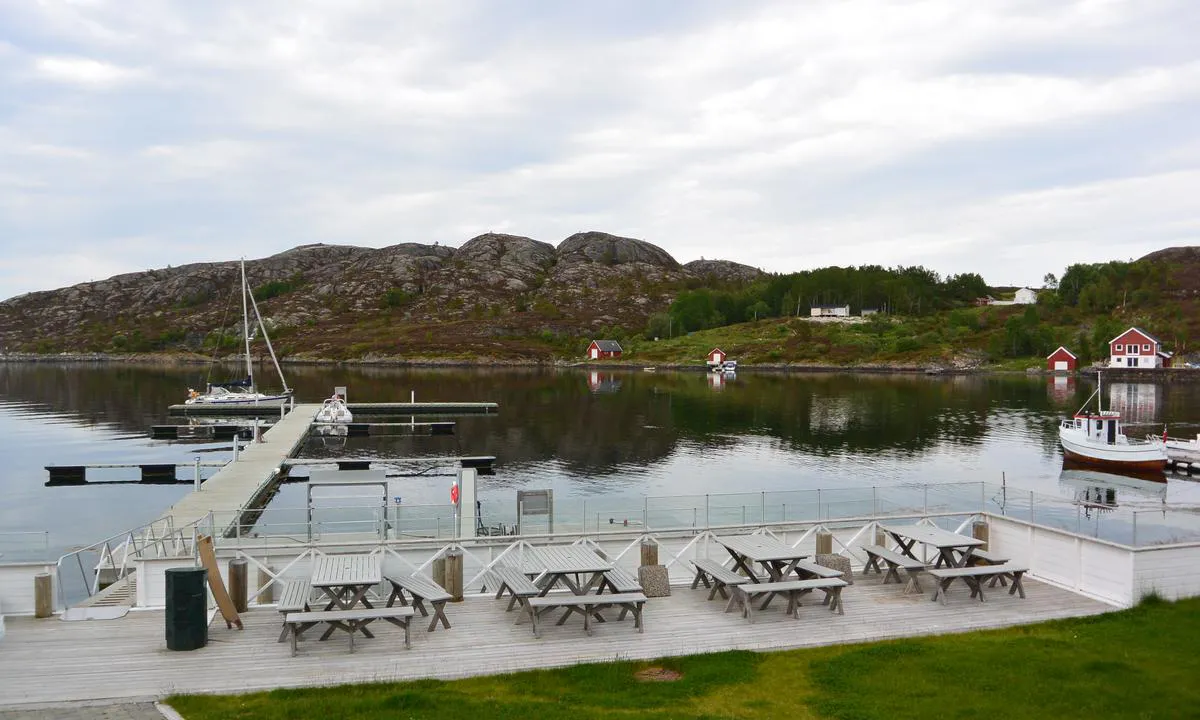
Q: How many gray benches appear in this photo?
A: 12